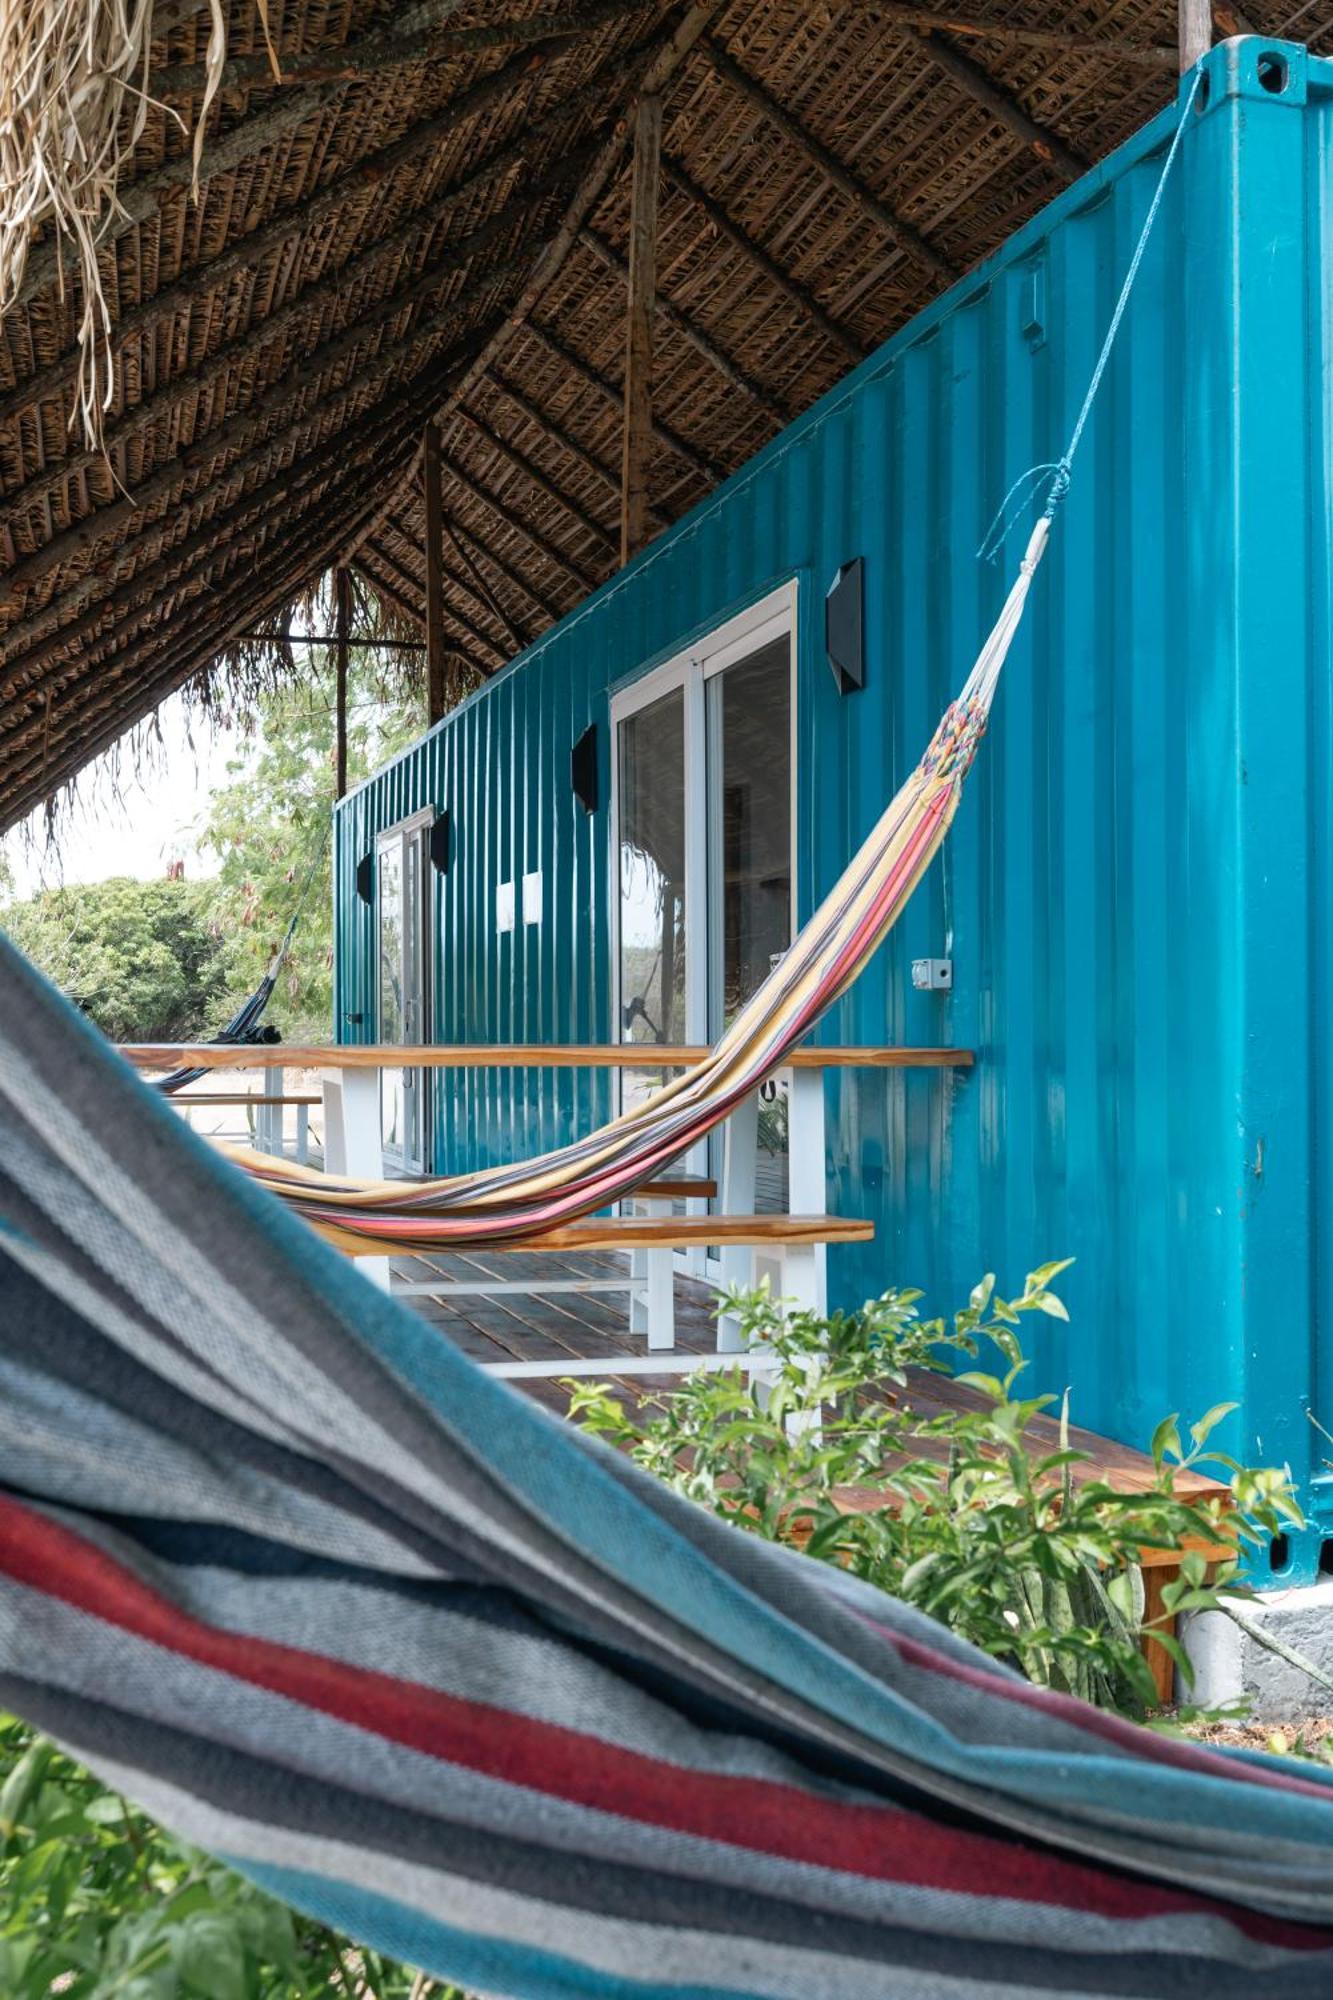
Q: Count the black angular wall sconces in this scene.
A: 4